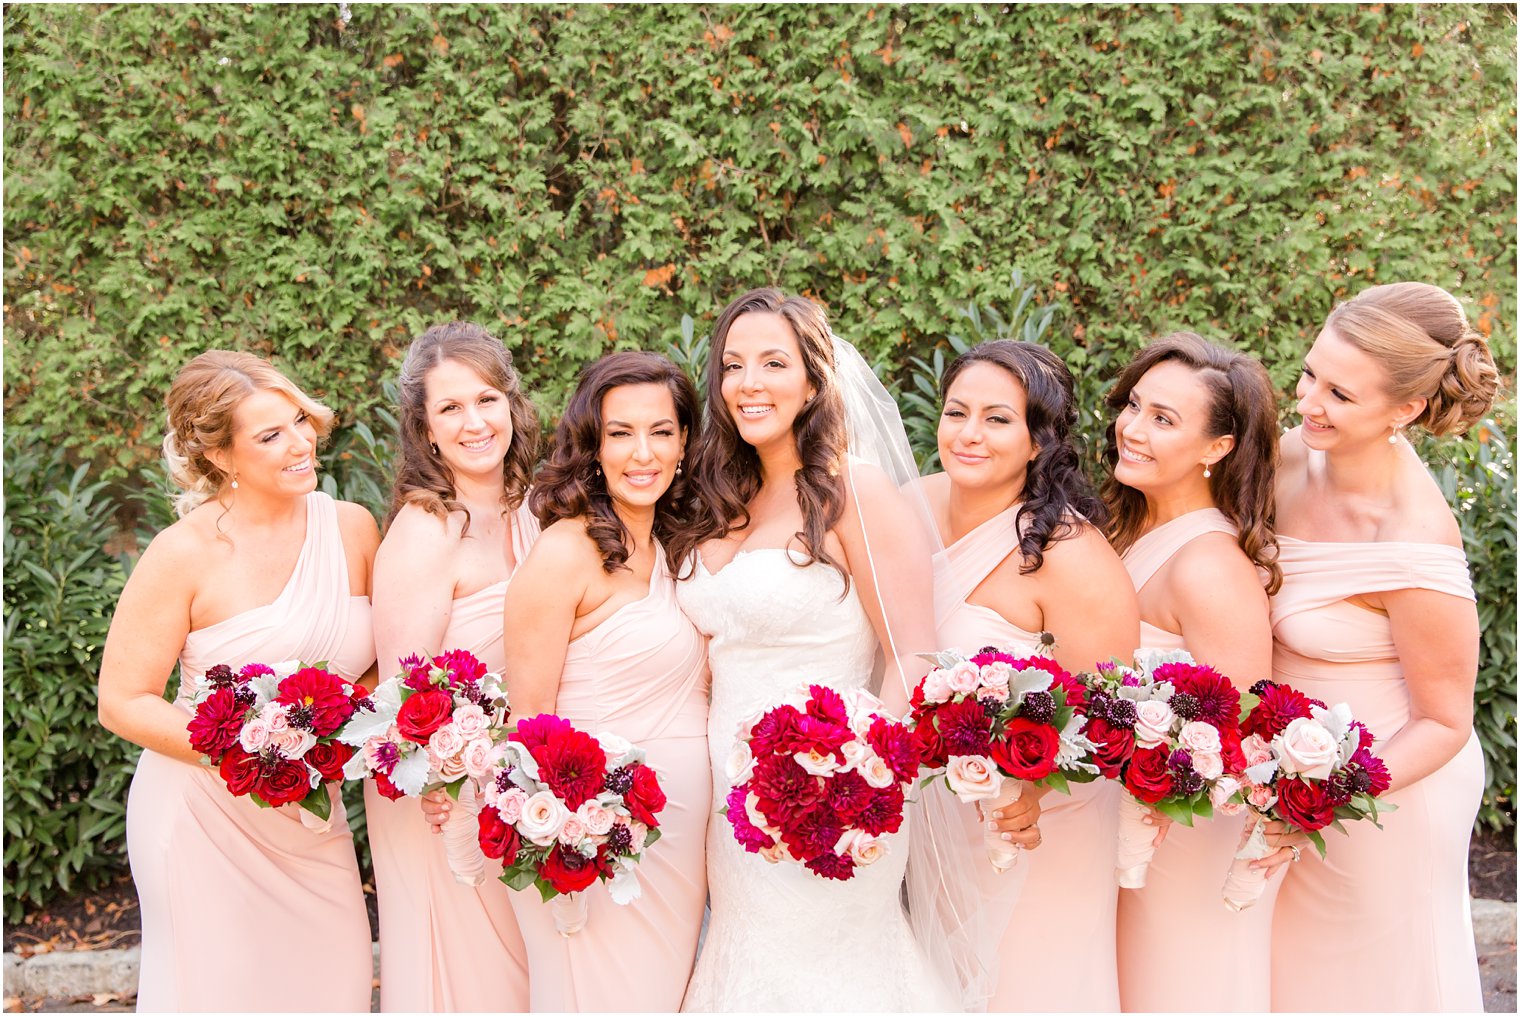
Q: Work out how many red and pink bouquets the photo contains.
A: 7